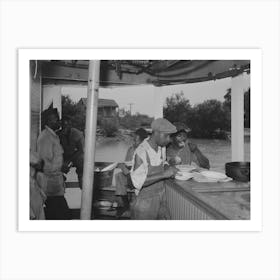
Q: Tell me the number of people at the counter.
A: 2